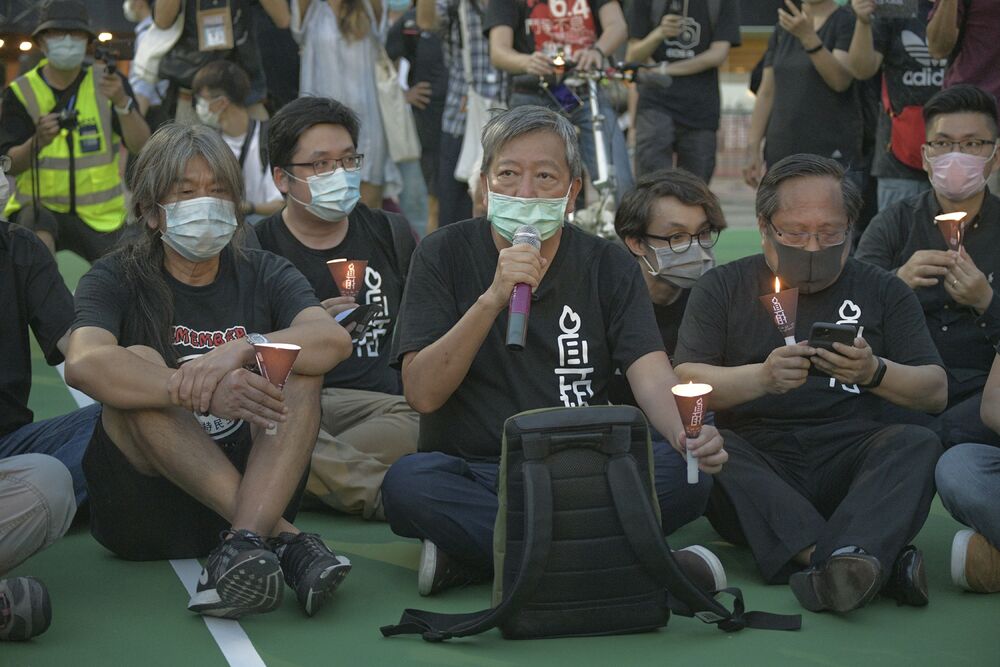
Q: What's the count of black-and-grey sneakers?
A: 3